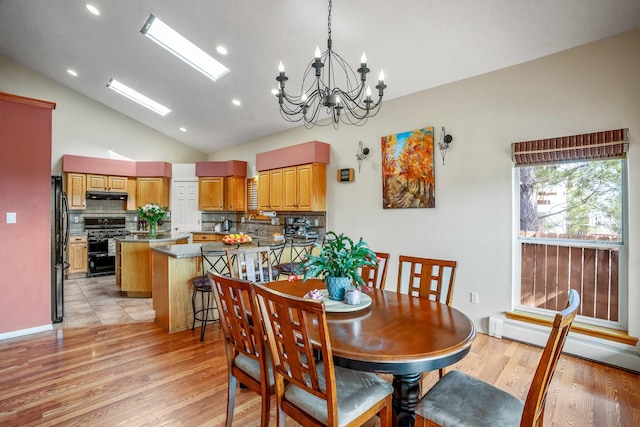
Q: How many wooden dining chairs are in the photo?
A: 6